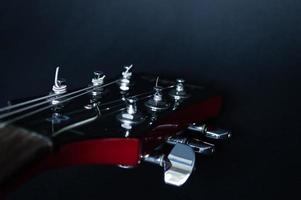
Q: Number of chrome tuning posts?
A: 6